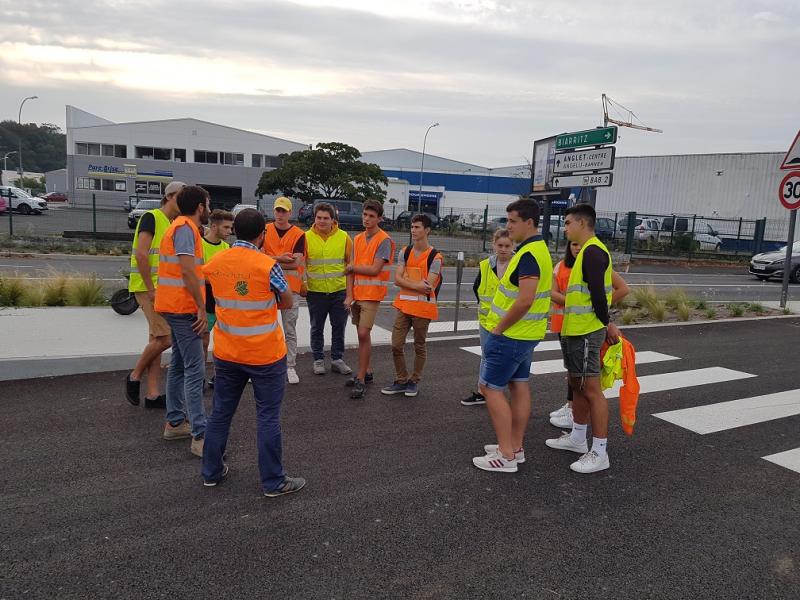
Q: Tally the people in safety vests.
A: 12